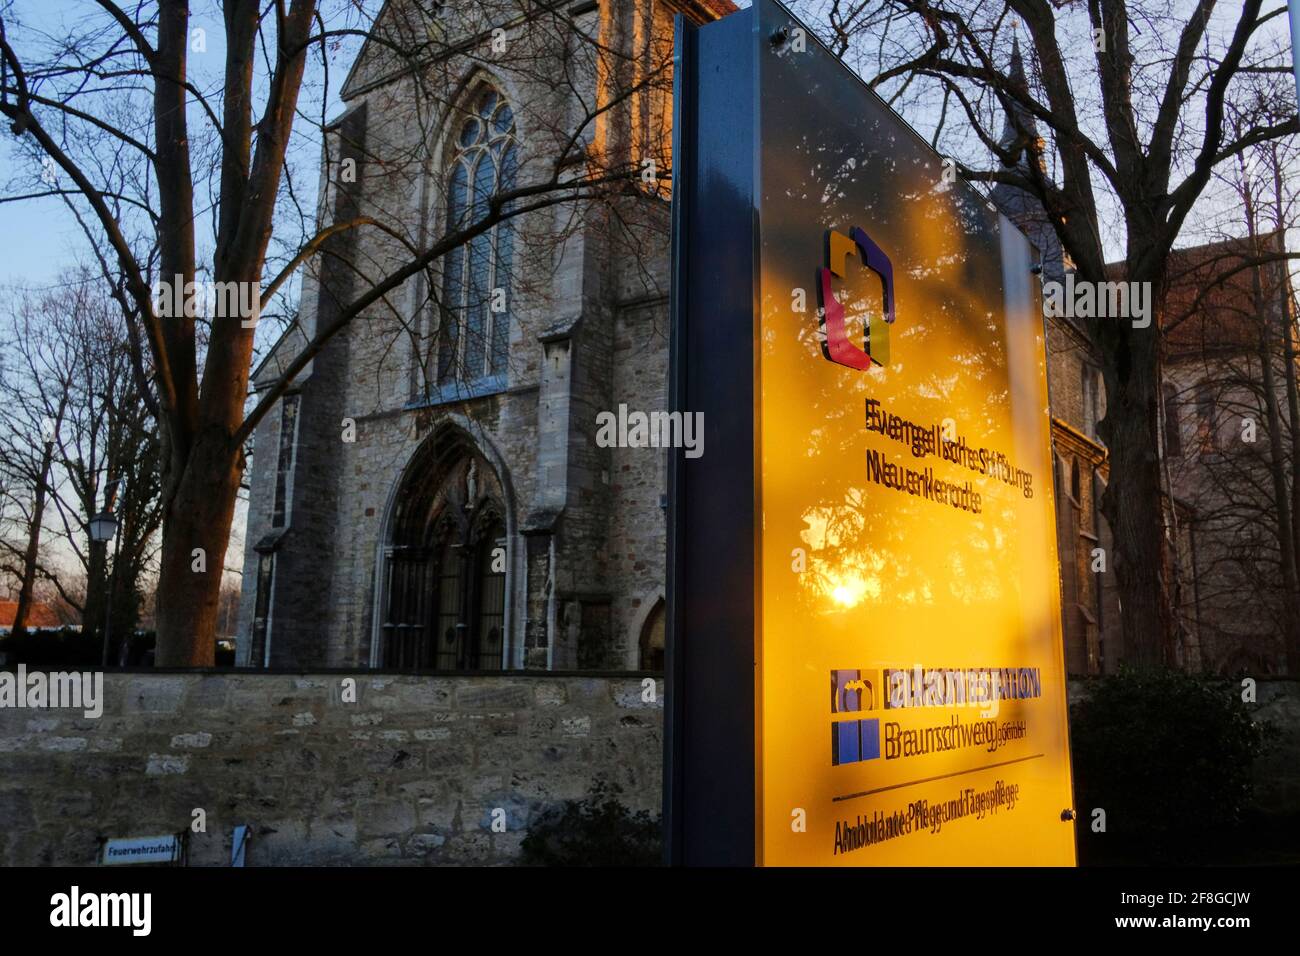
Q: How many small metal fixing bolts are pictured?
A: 3